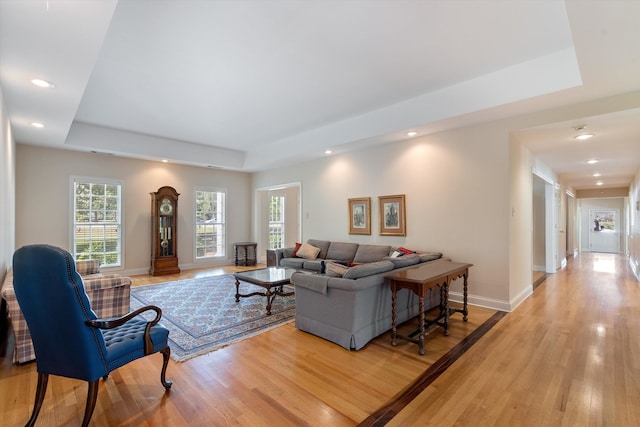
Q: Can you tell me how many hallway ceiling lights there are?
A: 4